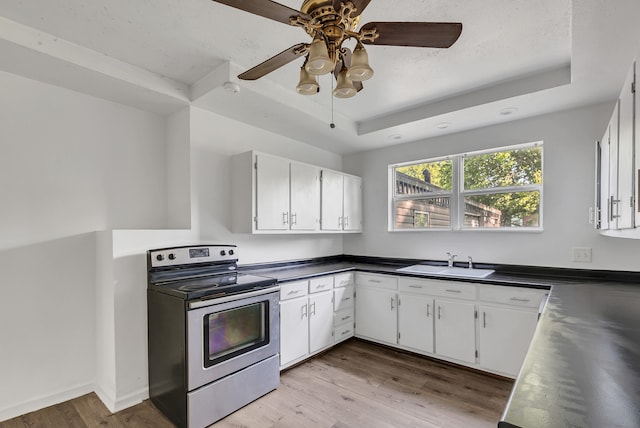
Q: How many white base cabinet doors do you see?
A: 6